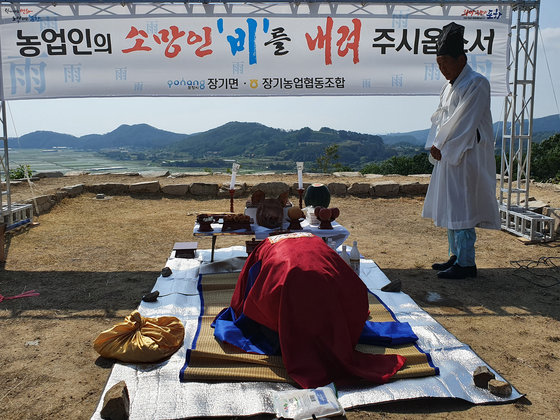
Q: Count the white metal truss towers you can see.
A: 2